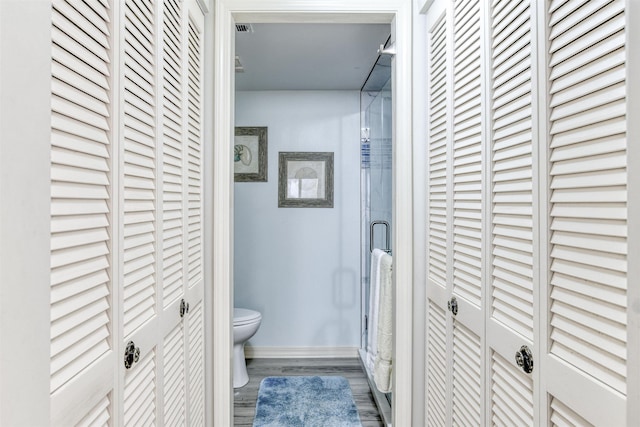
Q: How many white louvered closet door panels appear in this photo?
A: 8